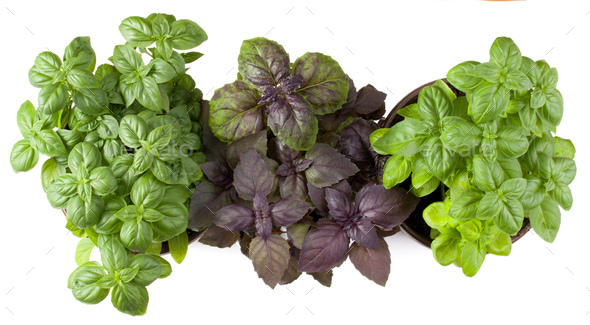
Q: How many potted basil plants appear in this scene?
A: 3